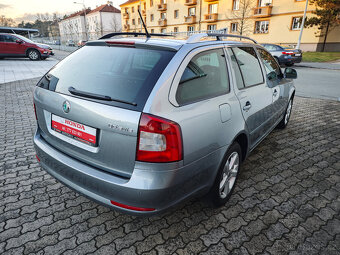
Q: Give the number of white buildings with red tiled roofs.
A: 2